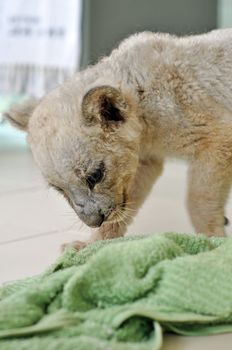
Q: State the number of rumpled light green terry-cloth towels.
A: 1